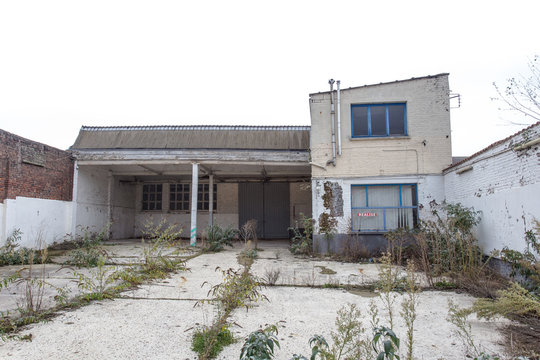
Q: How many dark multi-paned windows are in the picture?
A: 3